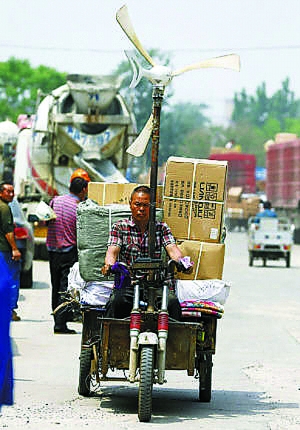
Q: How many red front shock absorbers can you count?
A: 2